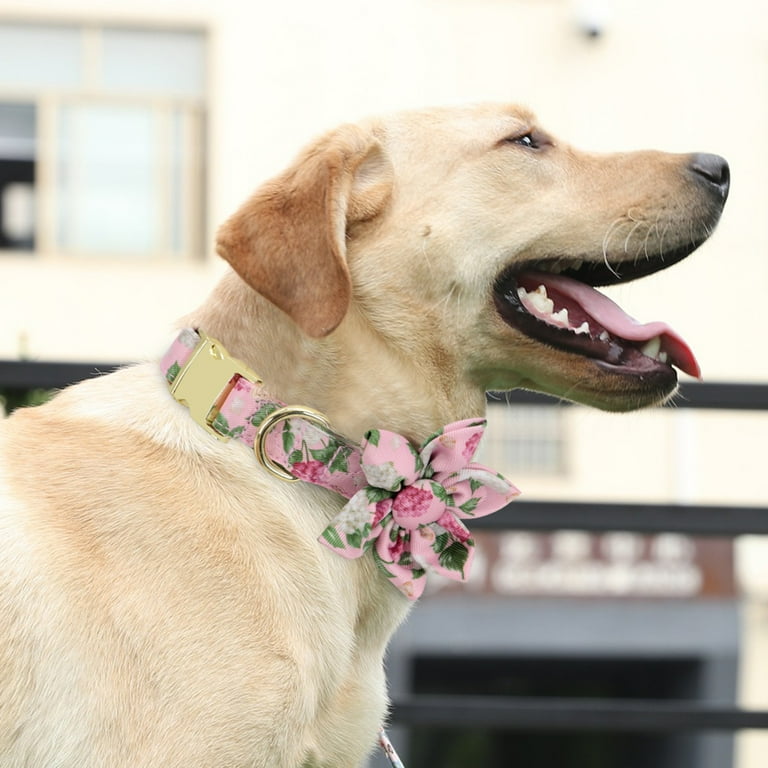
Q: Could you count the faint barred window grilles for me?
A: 1